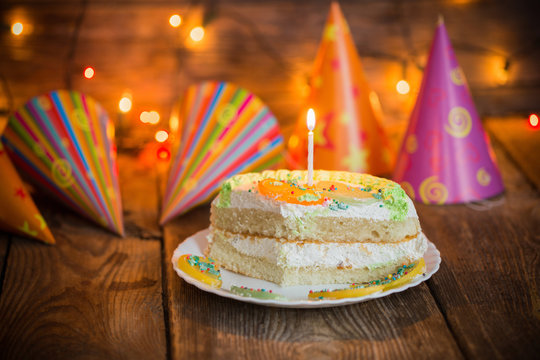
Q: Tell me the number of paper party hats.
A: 5